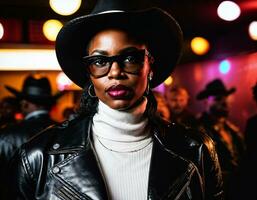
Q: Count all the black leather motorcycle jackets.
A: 1